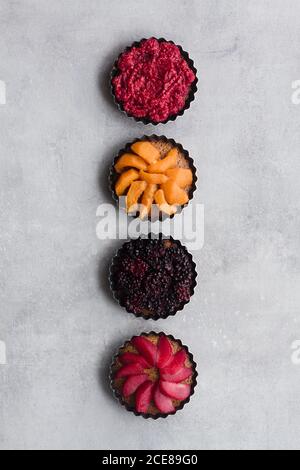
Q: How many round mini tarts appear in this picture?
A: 4